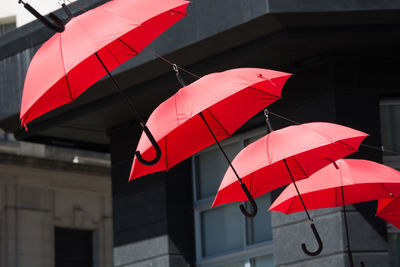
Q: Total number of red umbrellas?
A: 5